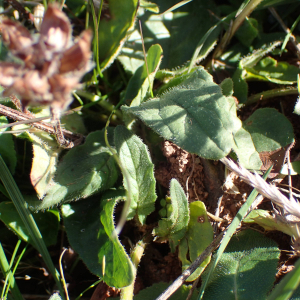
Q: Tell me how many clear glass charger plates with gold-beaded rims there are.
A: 0